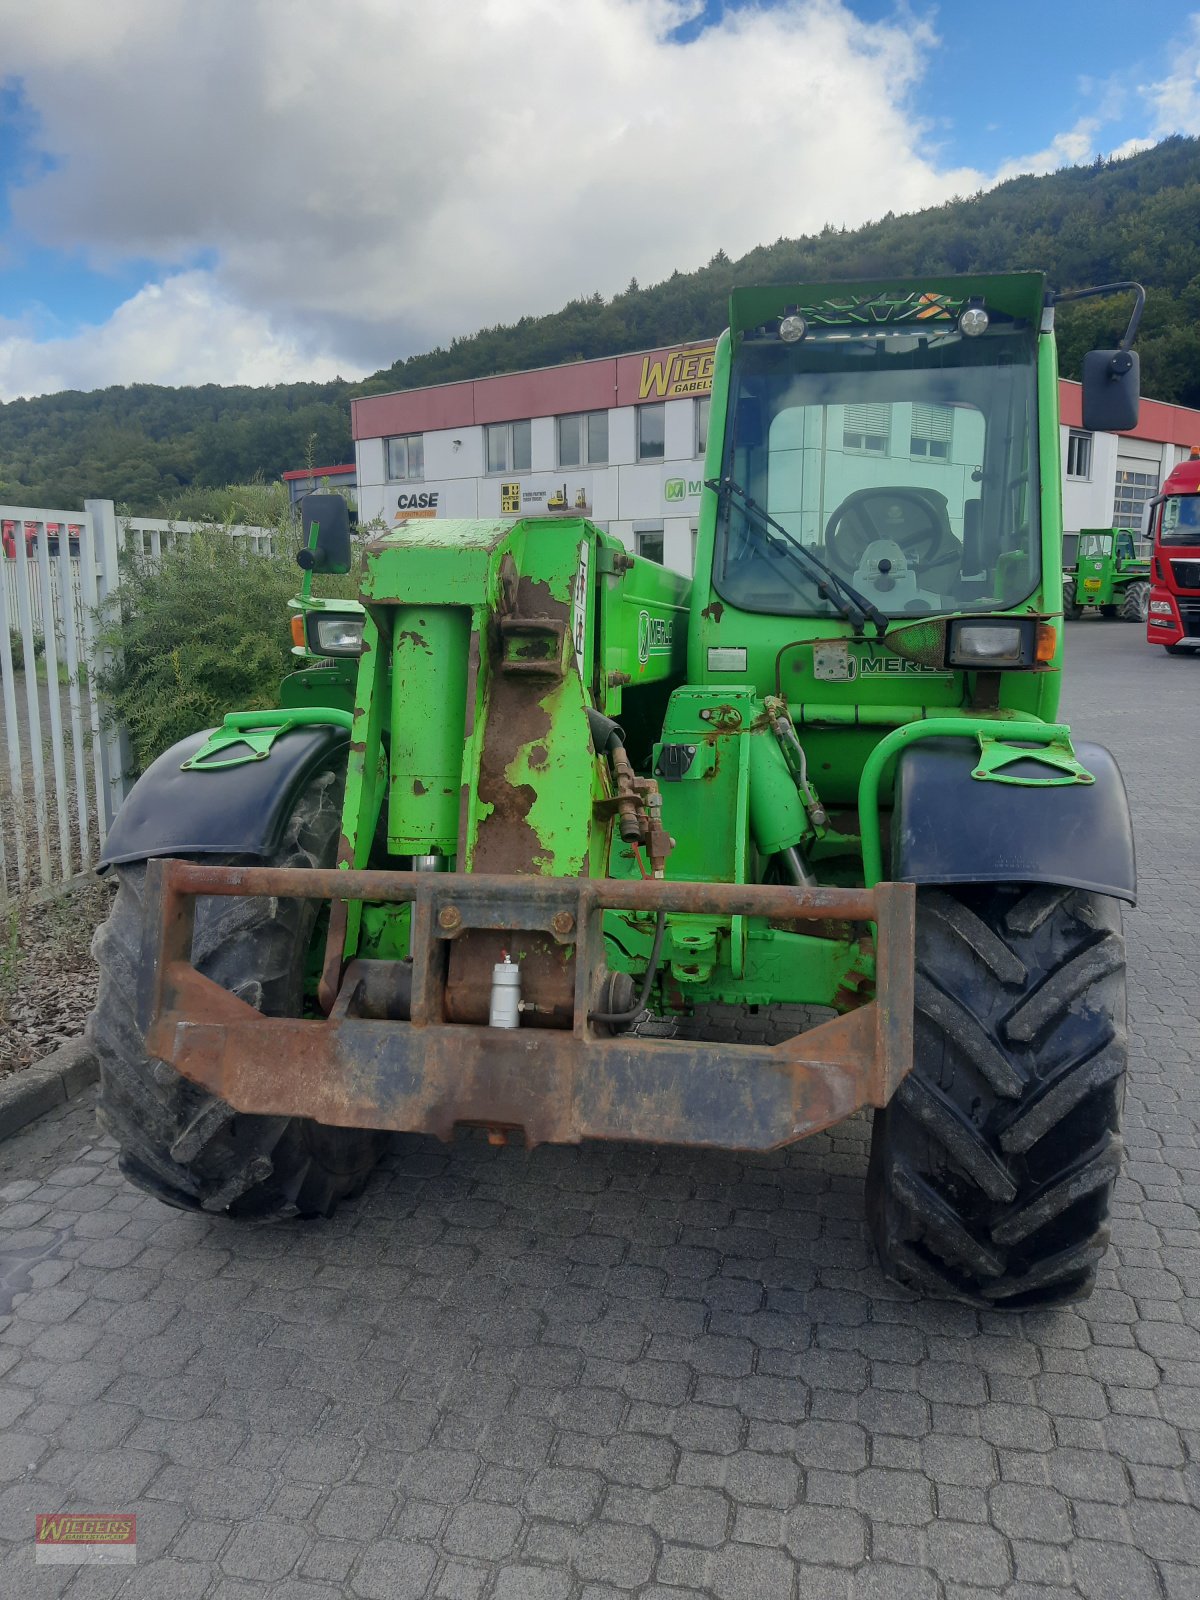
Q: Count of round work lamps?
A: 2